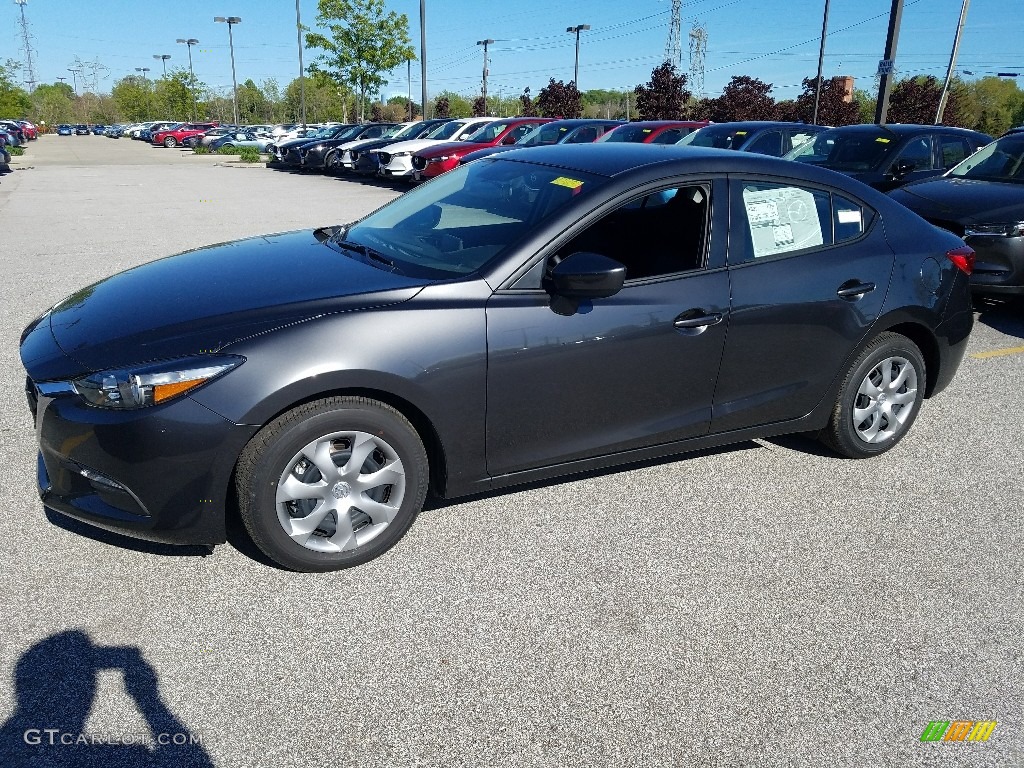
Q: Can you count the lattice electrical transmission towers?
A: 4